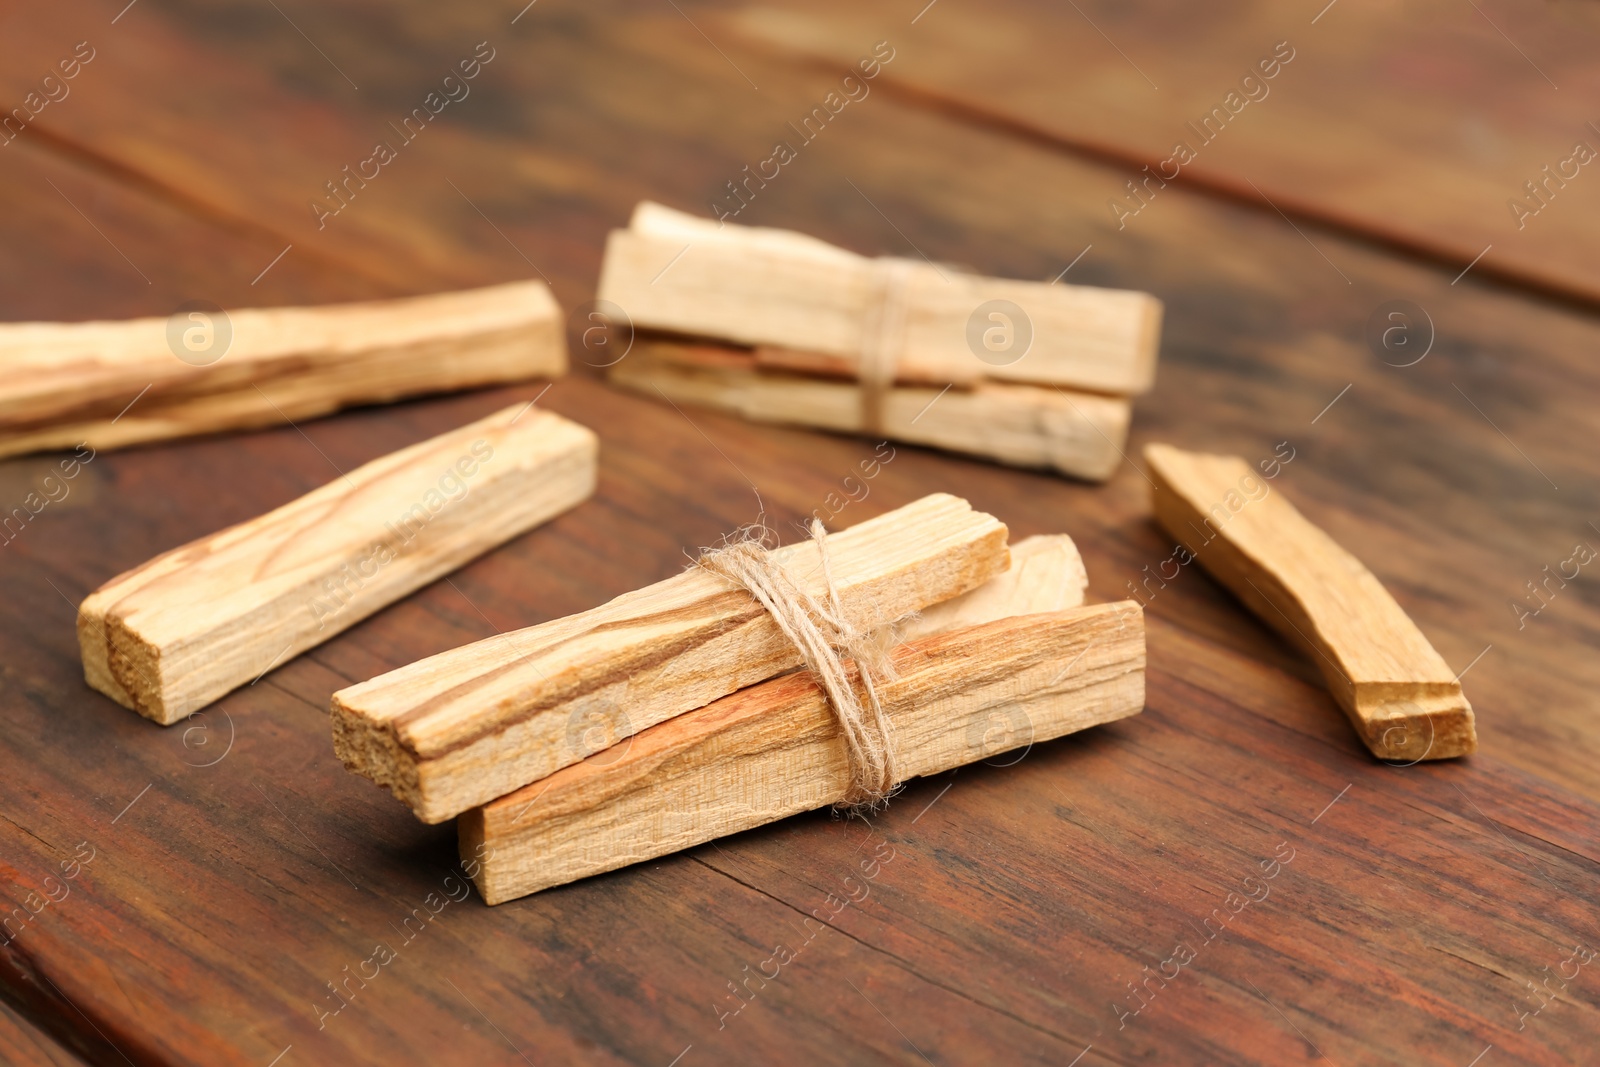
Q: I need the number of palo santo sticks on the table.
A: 9